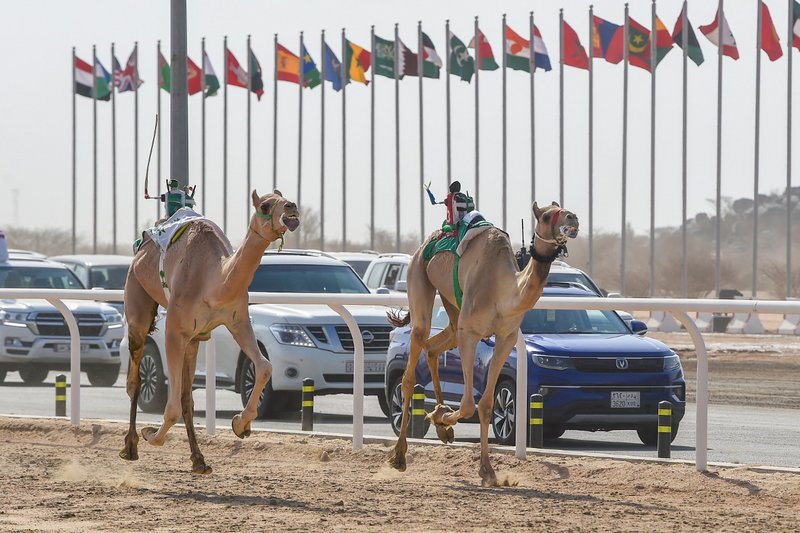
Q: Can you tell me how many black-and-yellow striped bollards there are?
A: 5